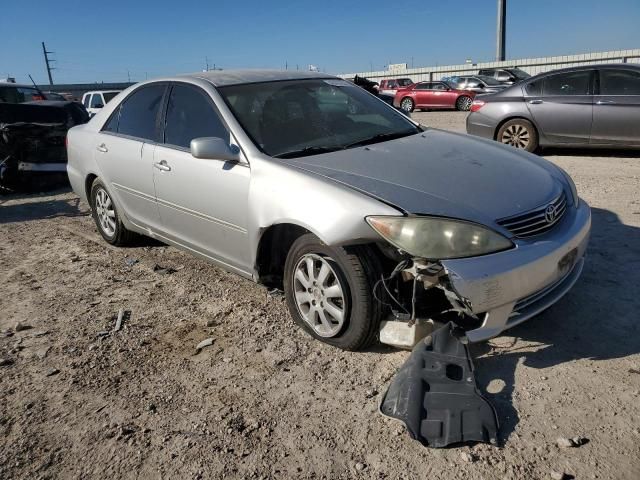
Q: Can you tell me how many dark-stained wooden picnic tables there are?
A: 0